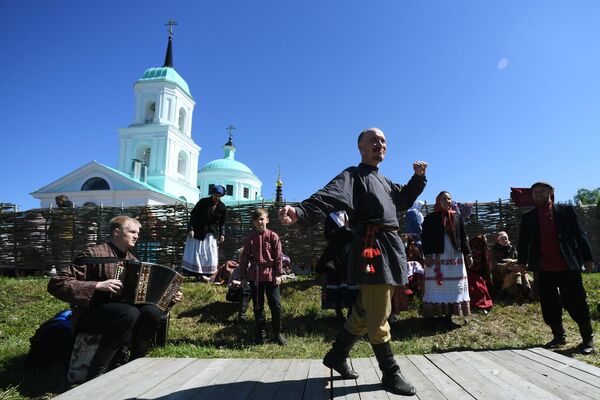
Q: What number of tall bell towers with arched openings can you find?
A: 1